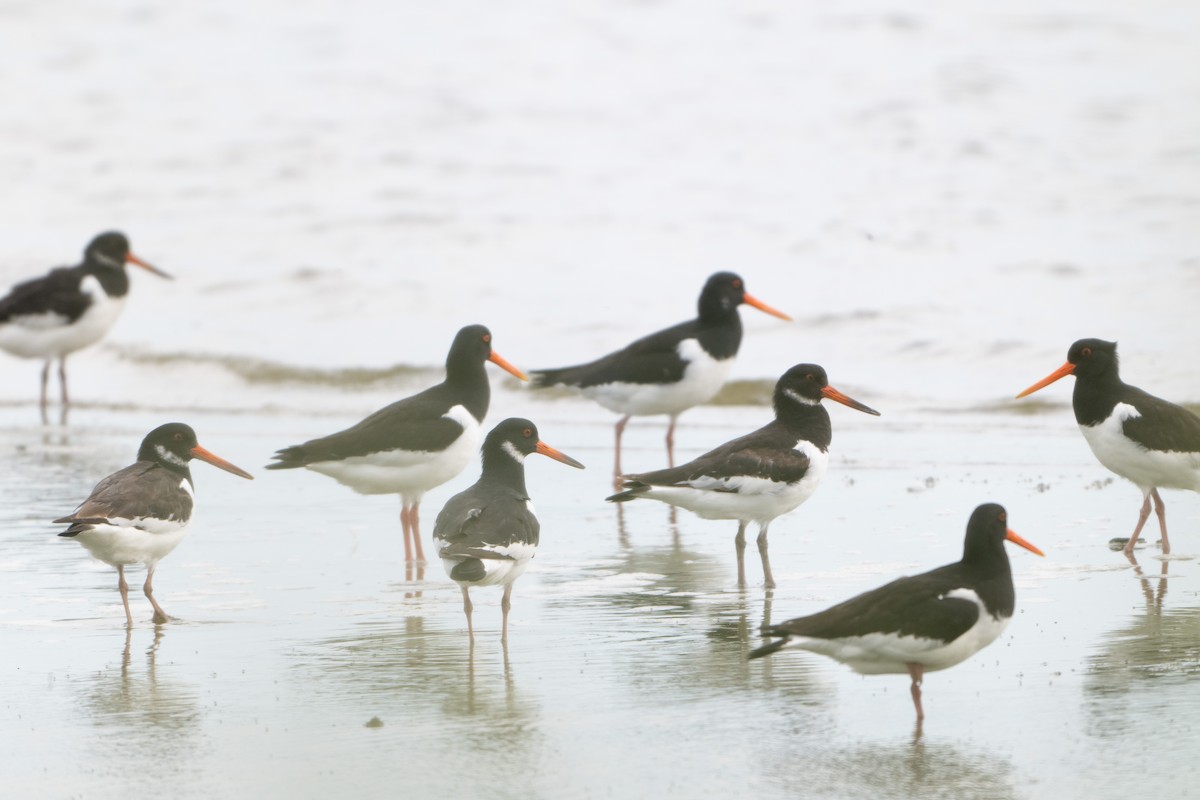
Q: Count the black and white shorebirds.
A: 8